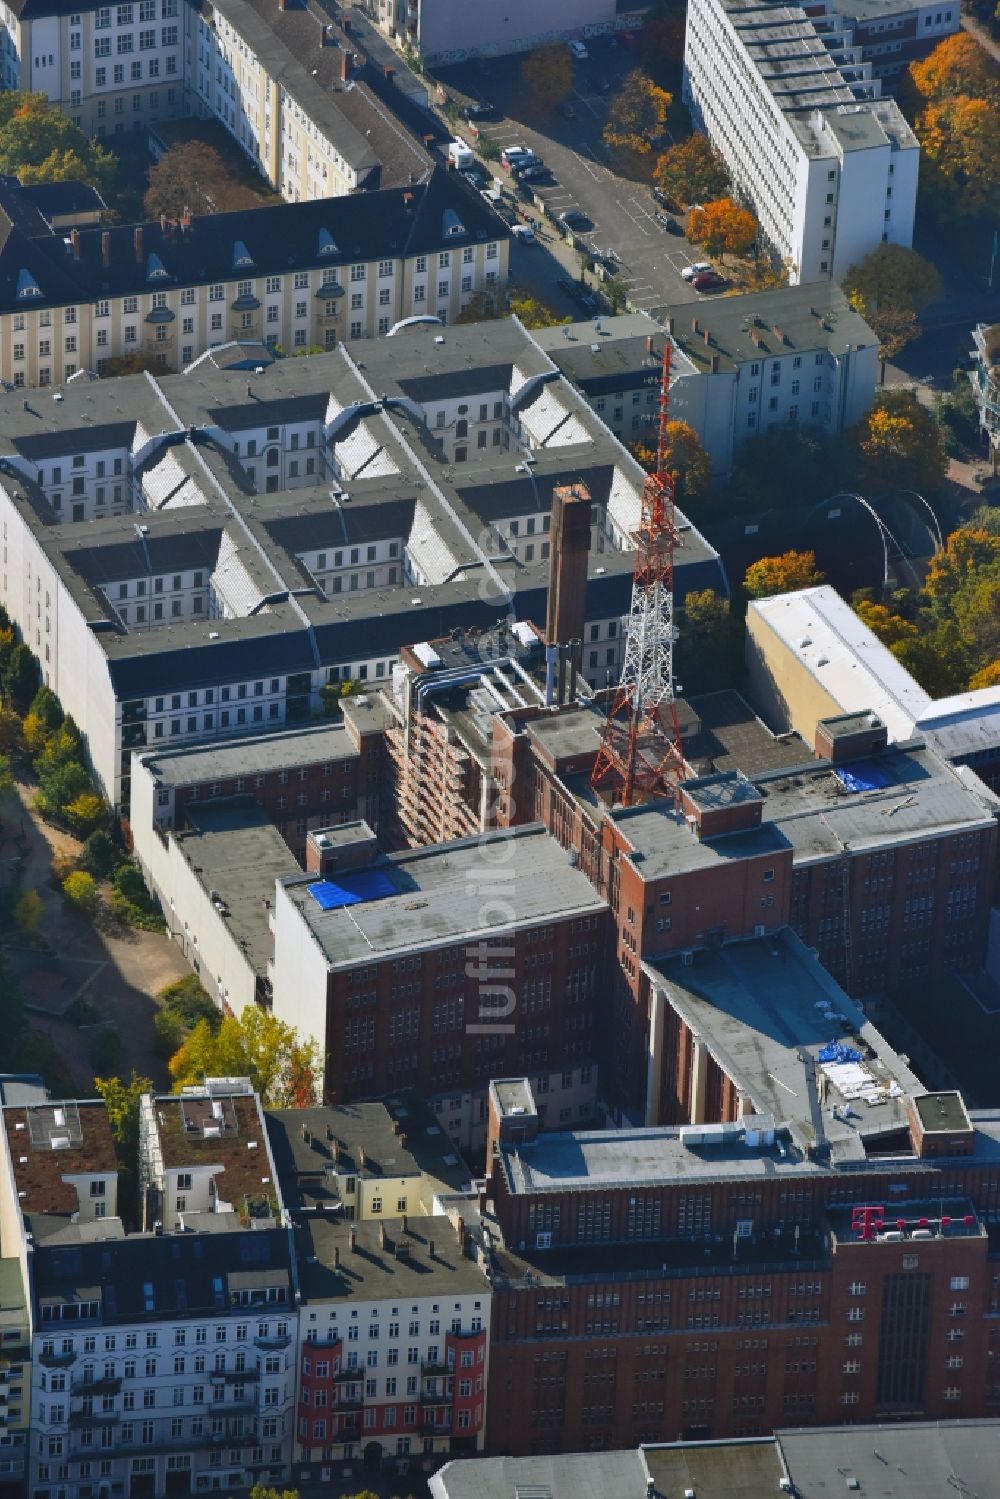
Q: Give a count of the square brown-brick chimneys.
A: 1